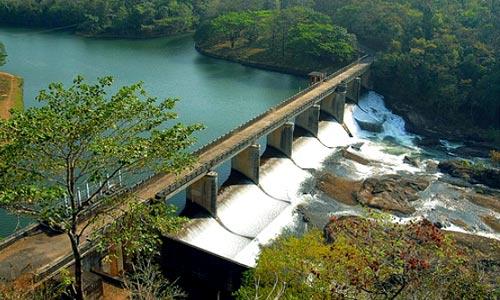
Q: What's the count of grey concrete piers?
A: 6